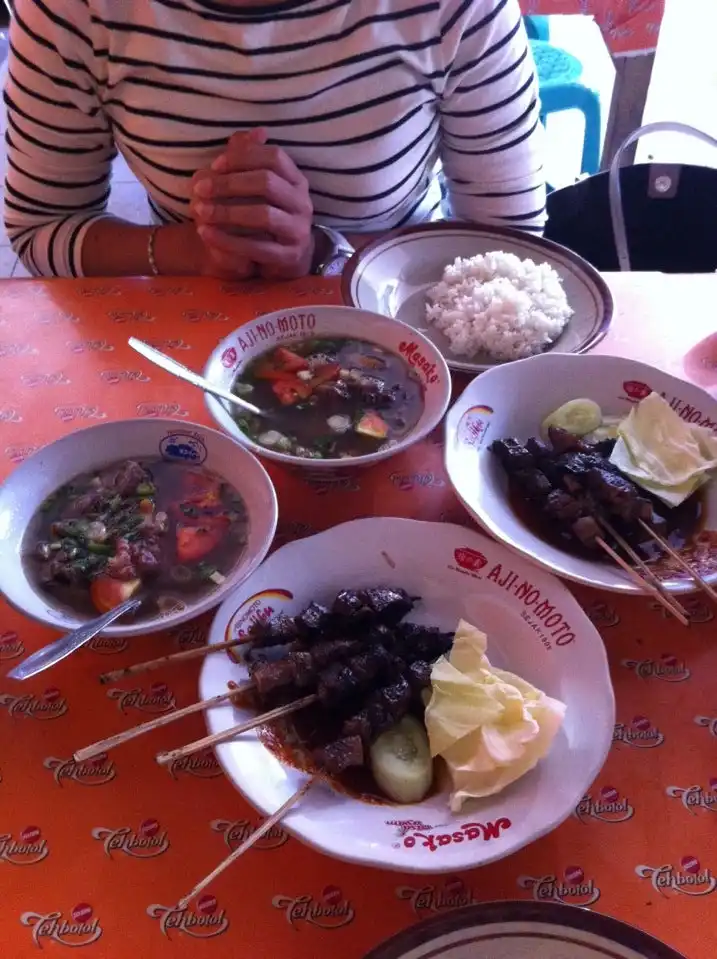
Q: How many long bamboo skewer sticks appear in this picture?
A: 7